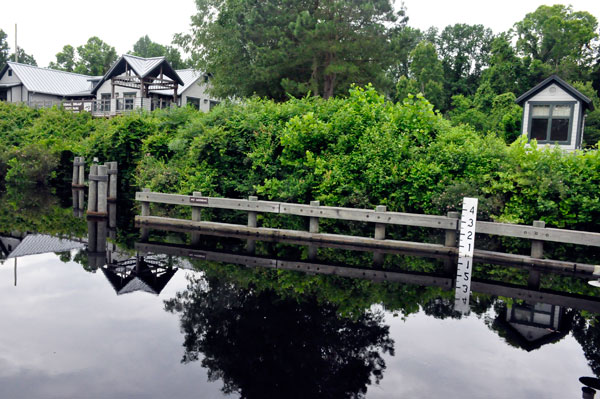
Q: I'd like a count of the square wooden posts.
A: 7